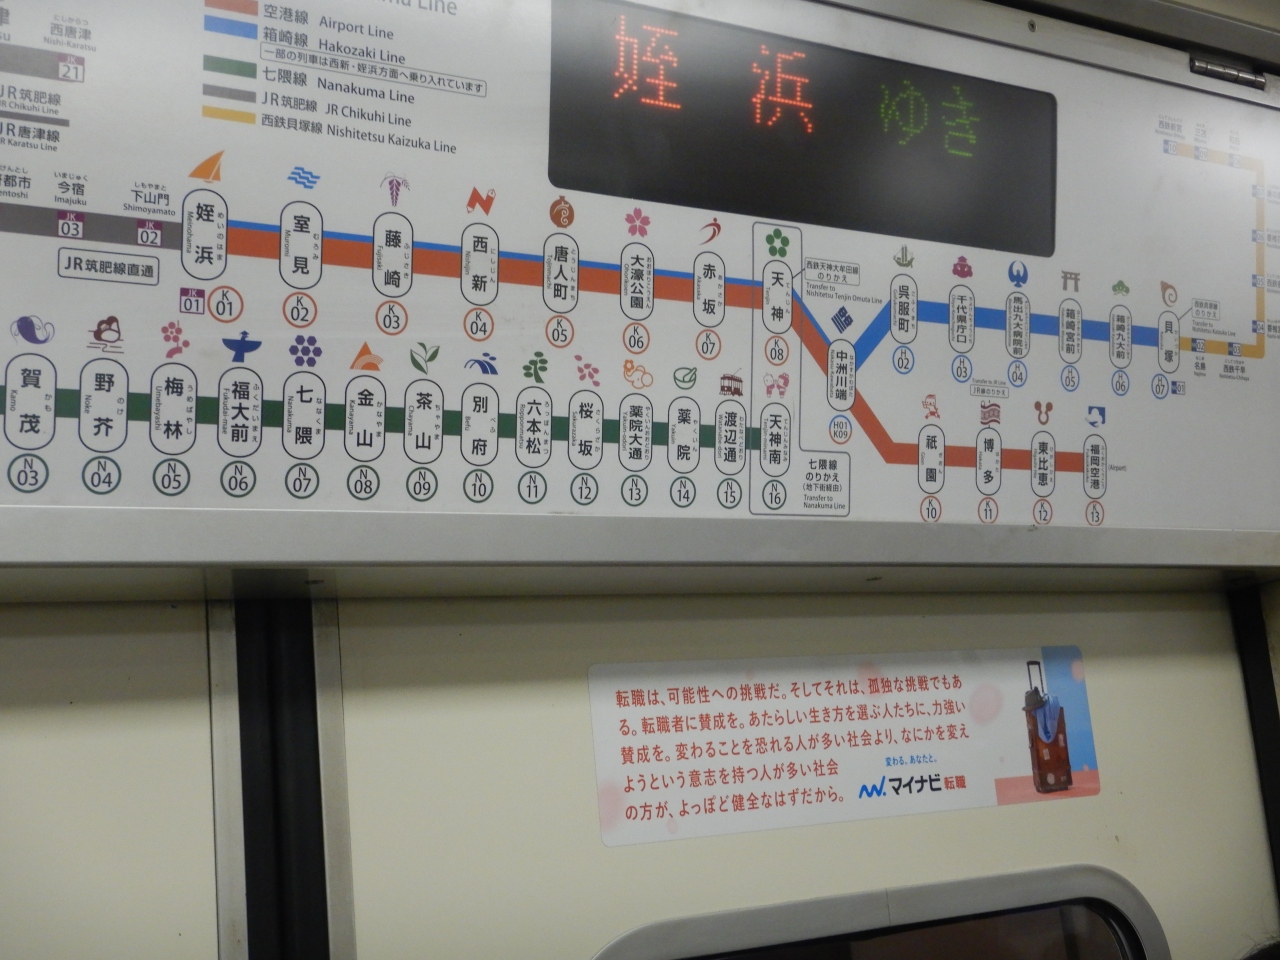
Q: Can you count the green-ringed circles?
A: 14